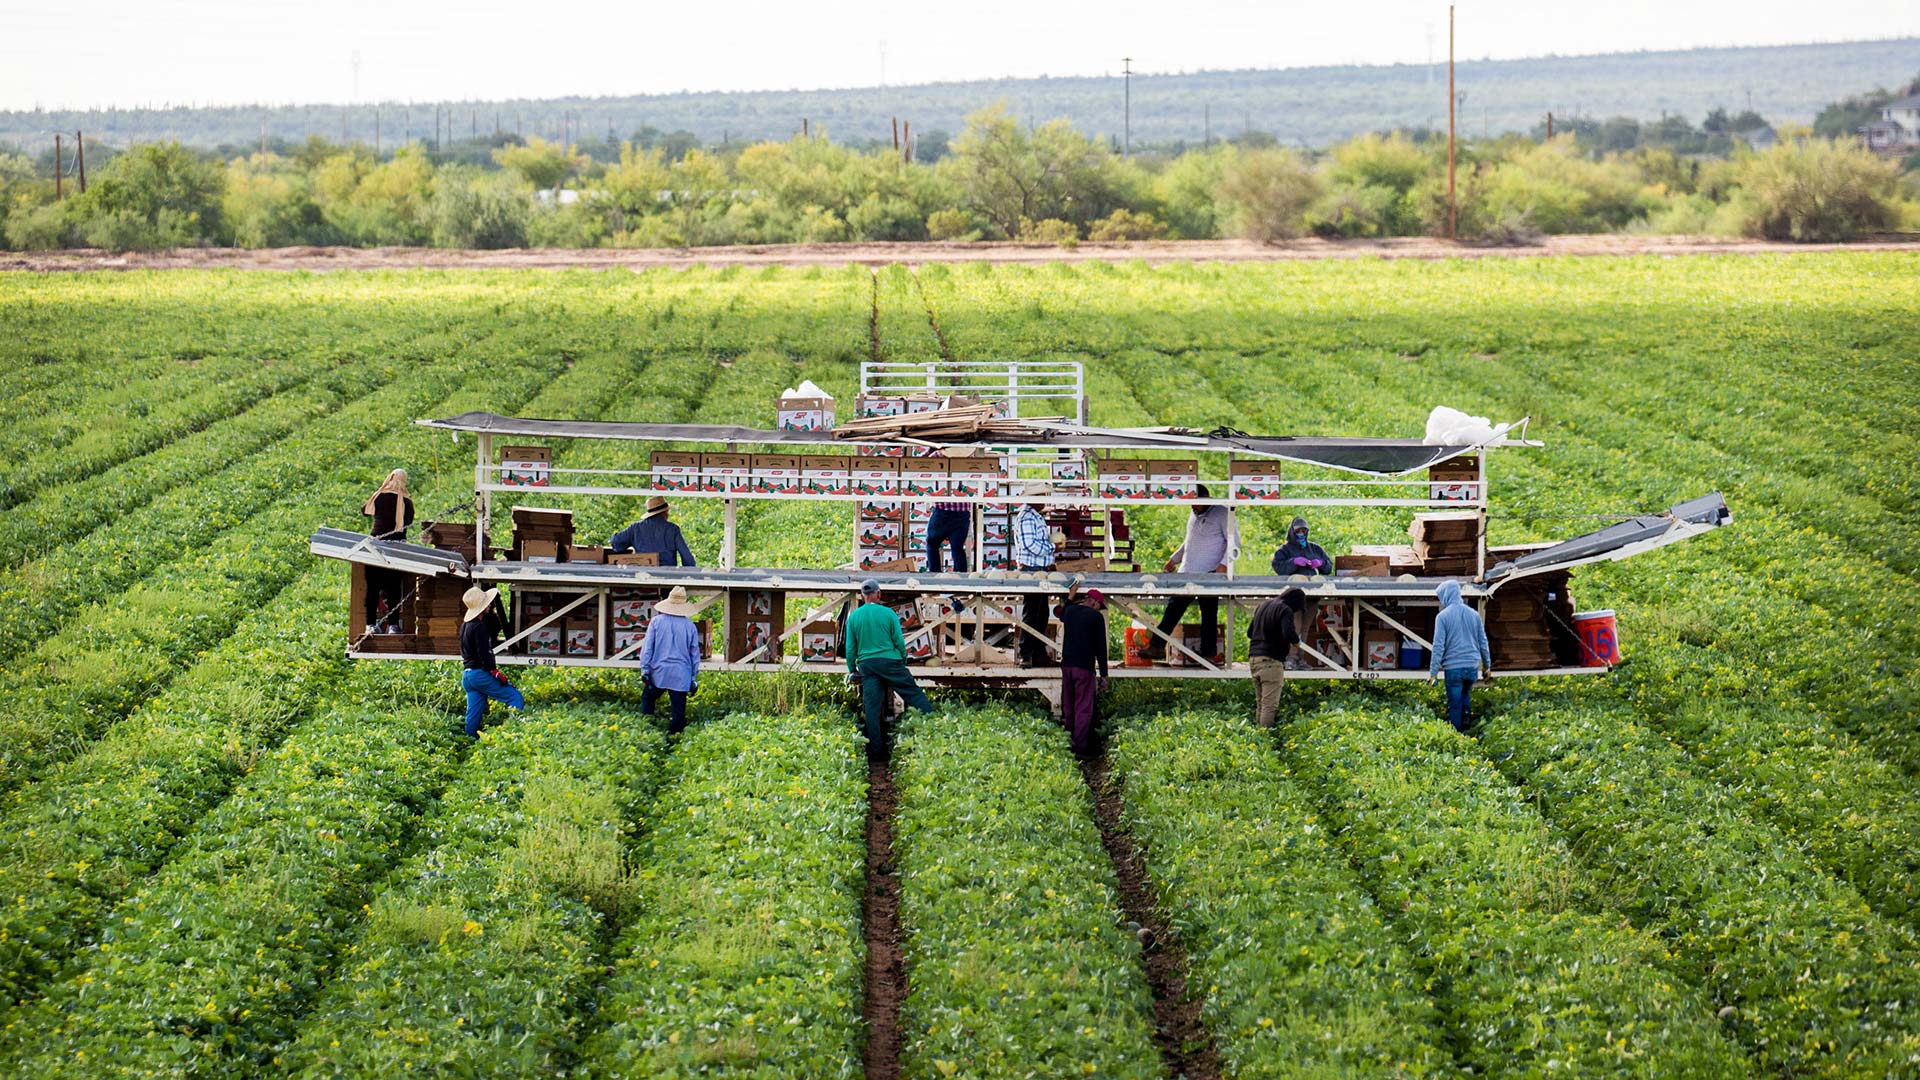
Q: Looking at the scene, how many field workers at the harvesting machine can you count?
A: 12